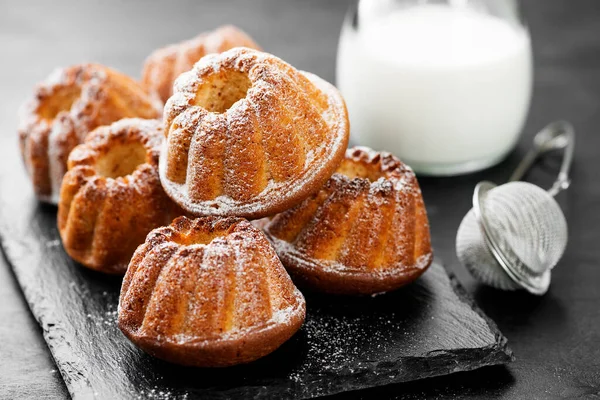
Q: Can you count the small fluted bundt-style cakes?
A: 6